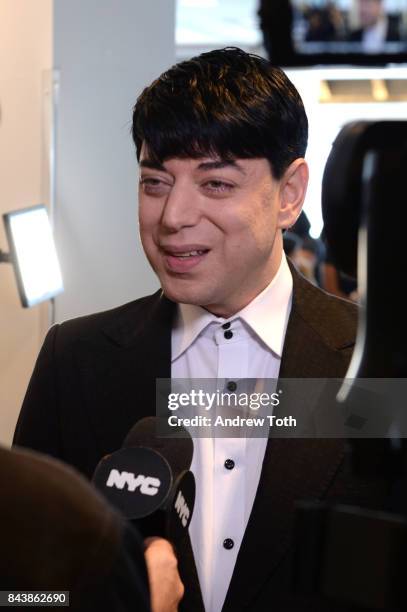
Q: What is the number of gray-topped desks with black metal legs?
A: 0